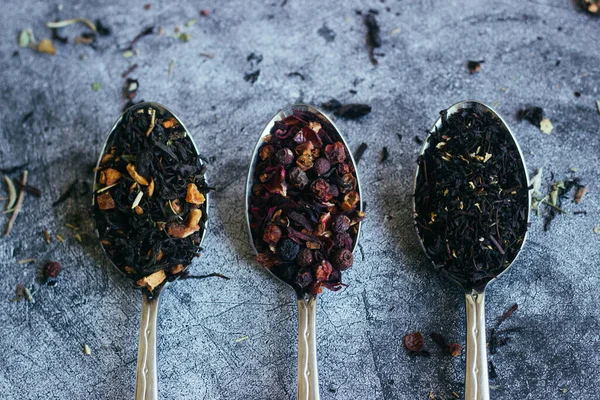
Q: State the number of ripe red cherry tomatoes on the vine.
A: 0